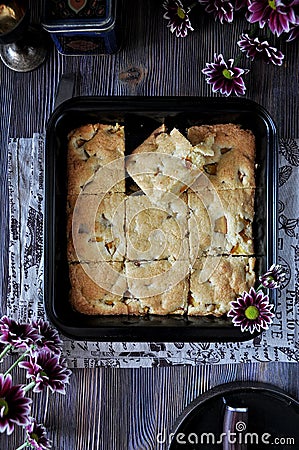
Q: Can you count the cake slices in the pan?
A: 9